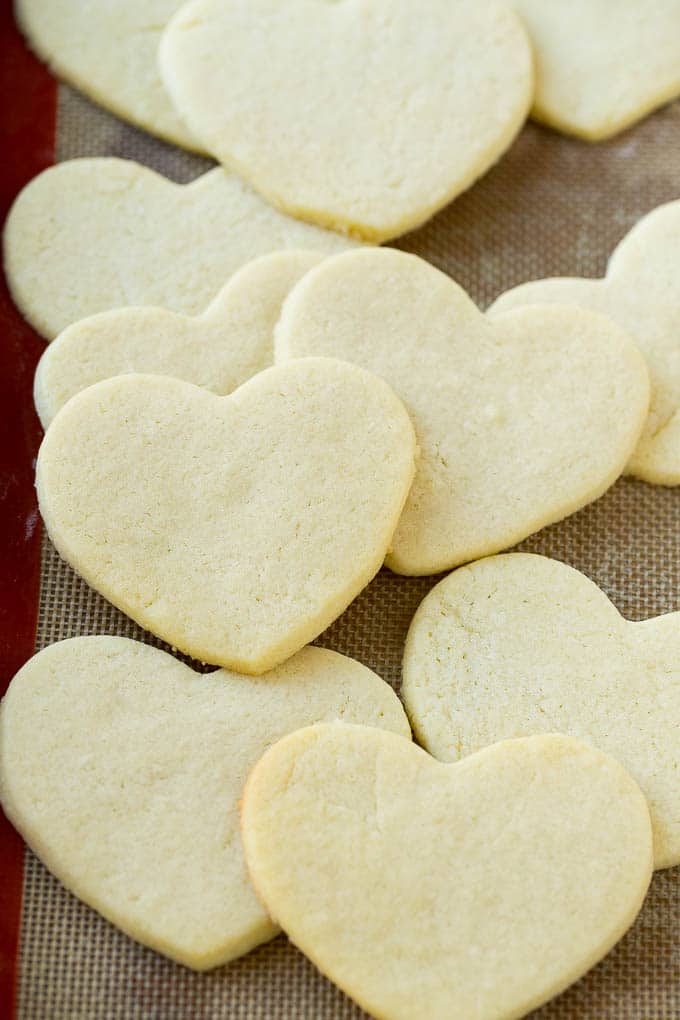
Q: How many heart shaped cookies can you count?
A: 11